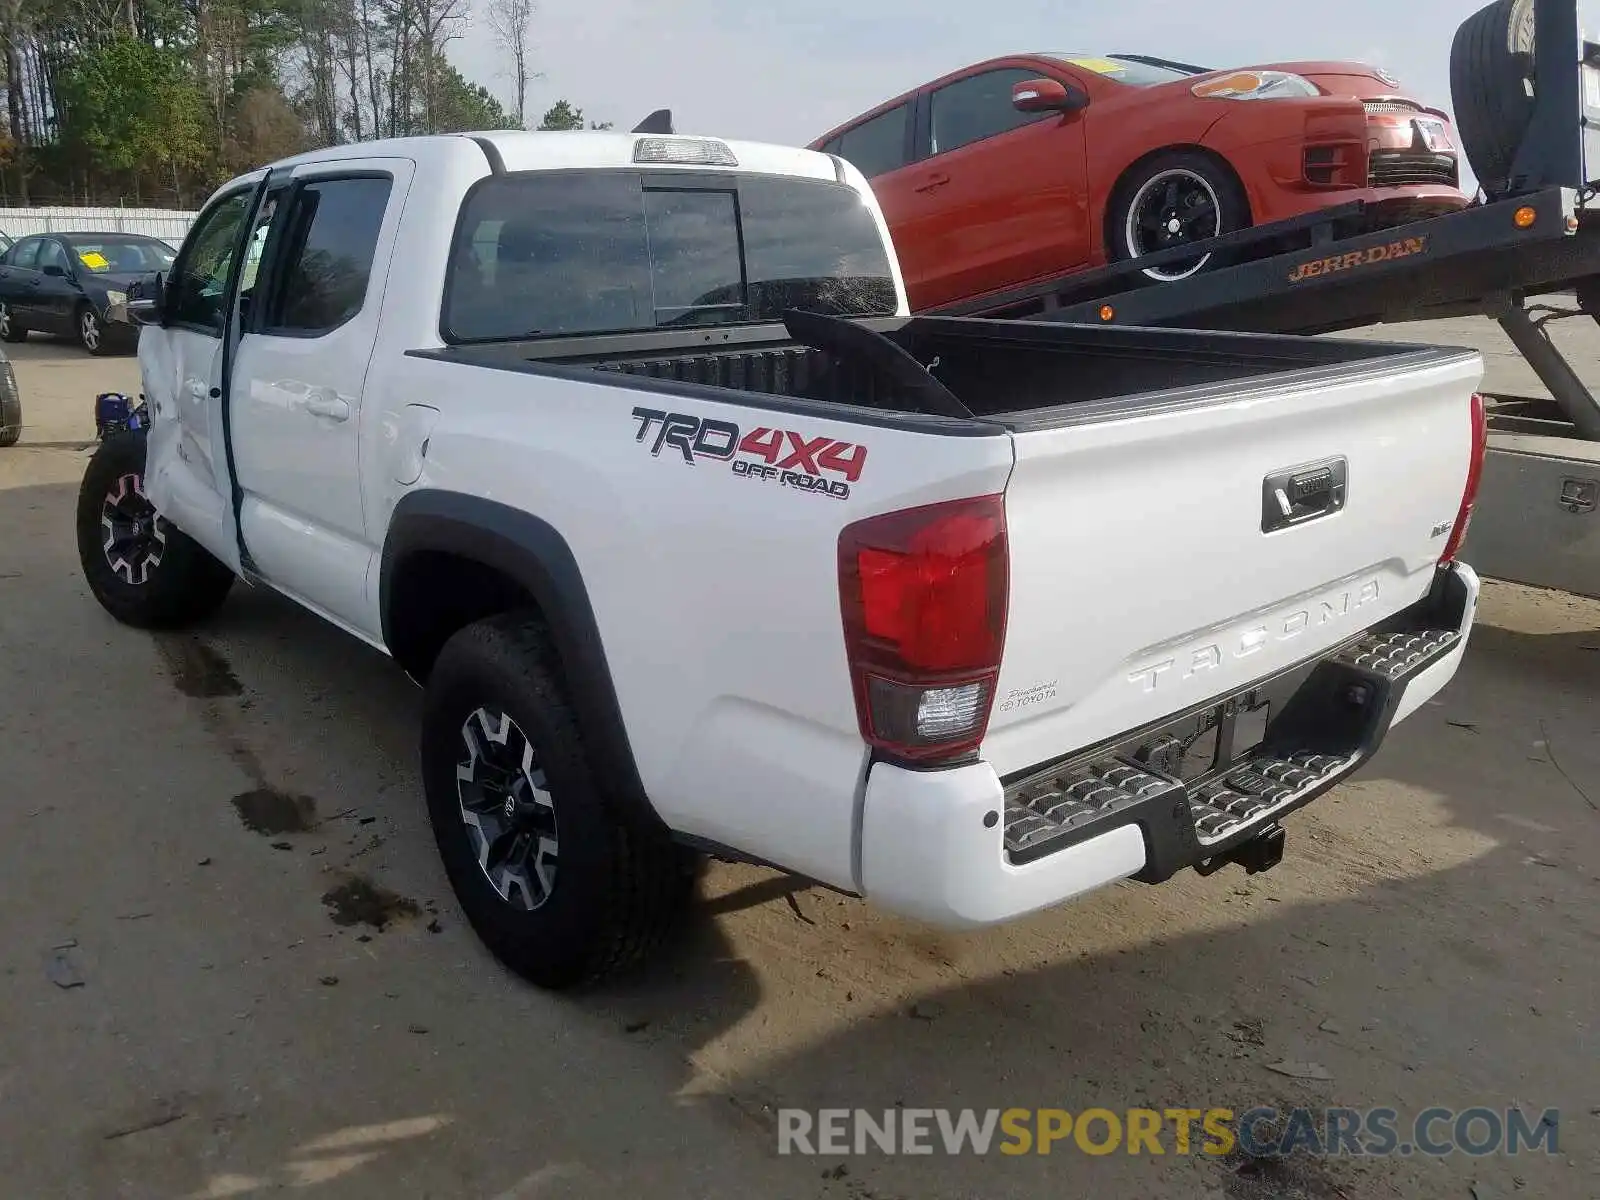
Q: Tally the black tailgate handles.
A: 1